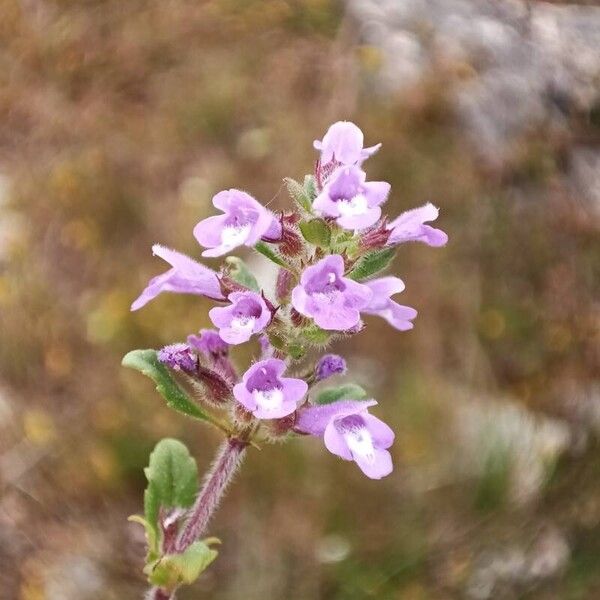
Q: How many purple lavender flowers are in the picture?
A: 10